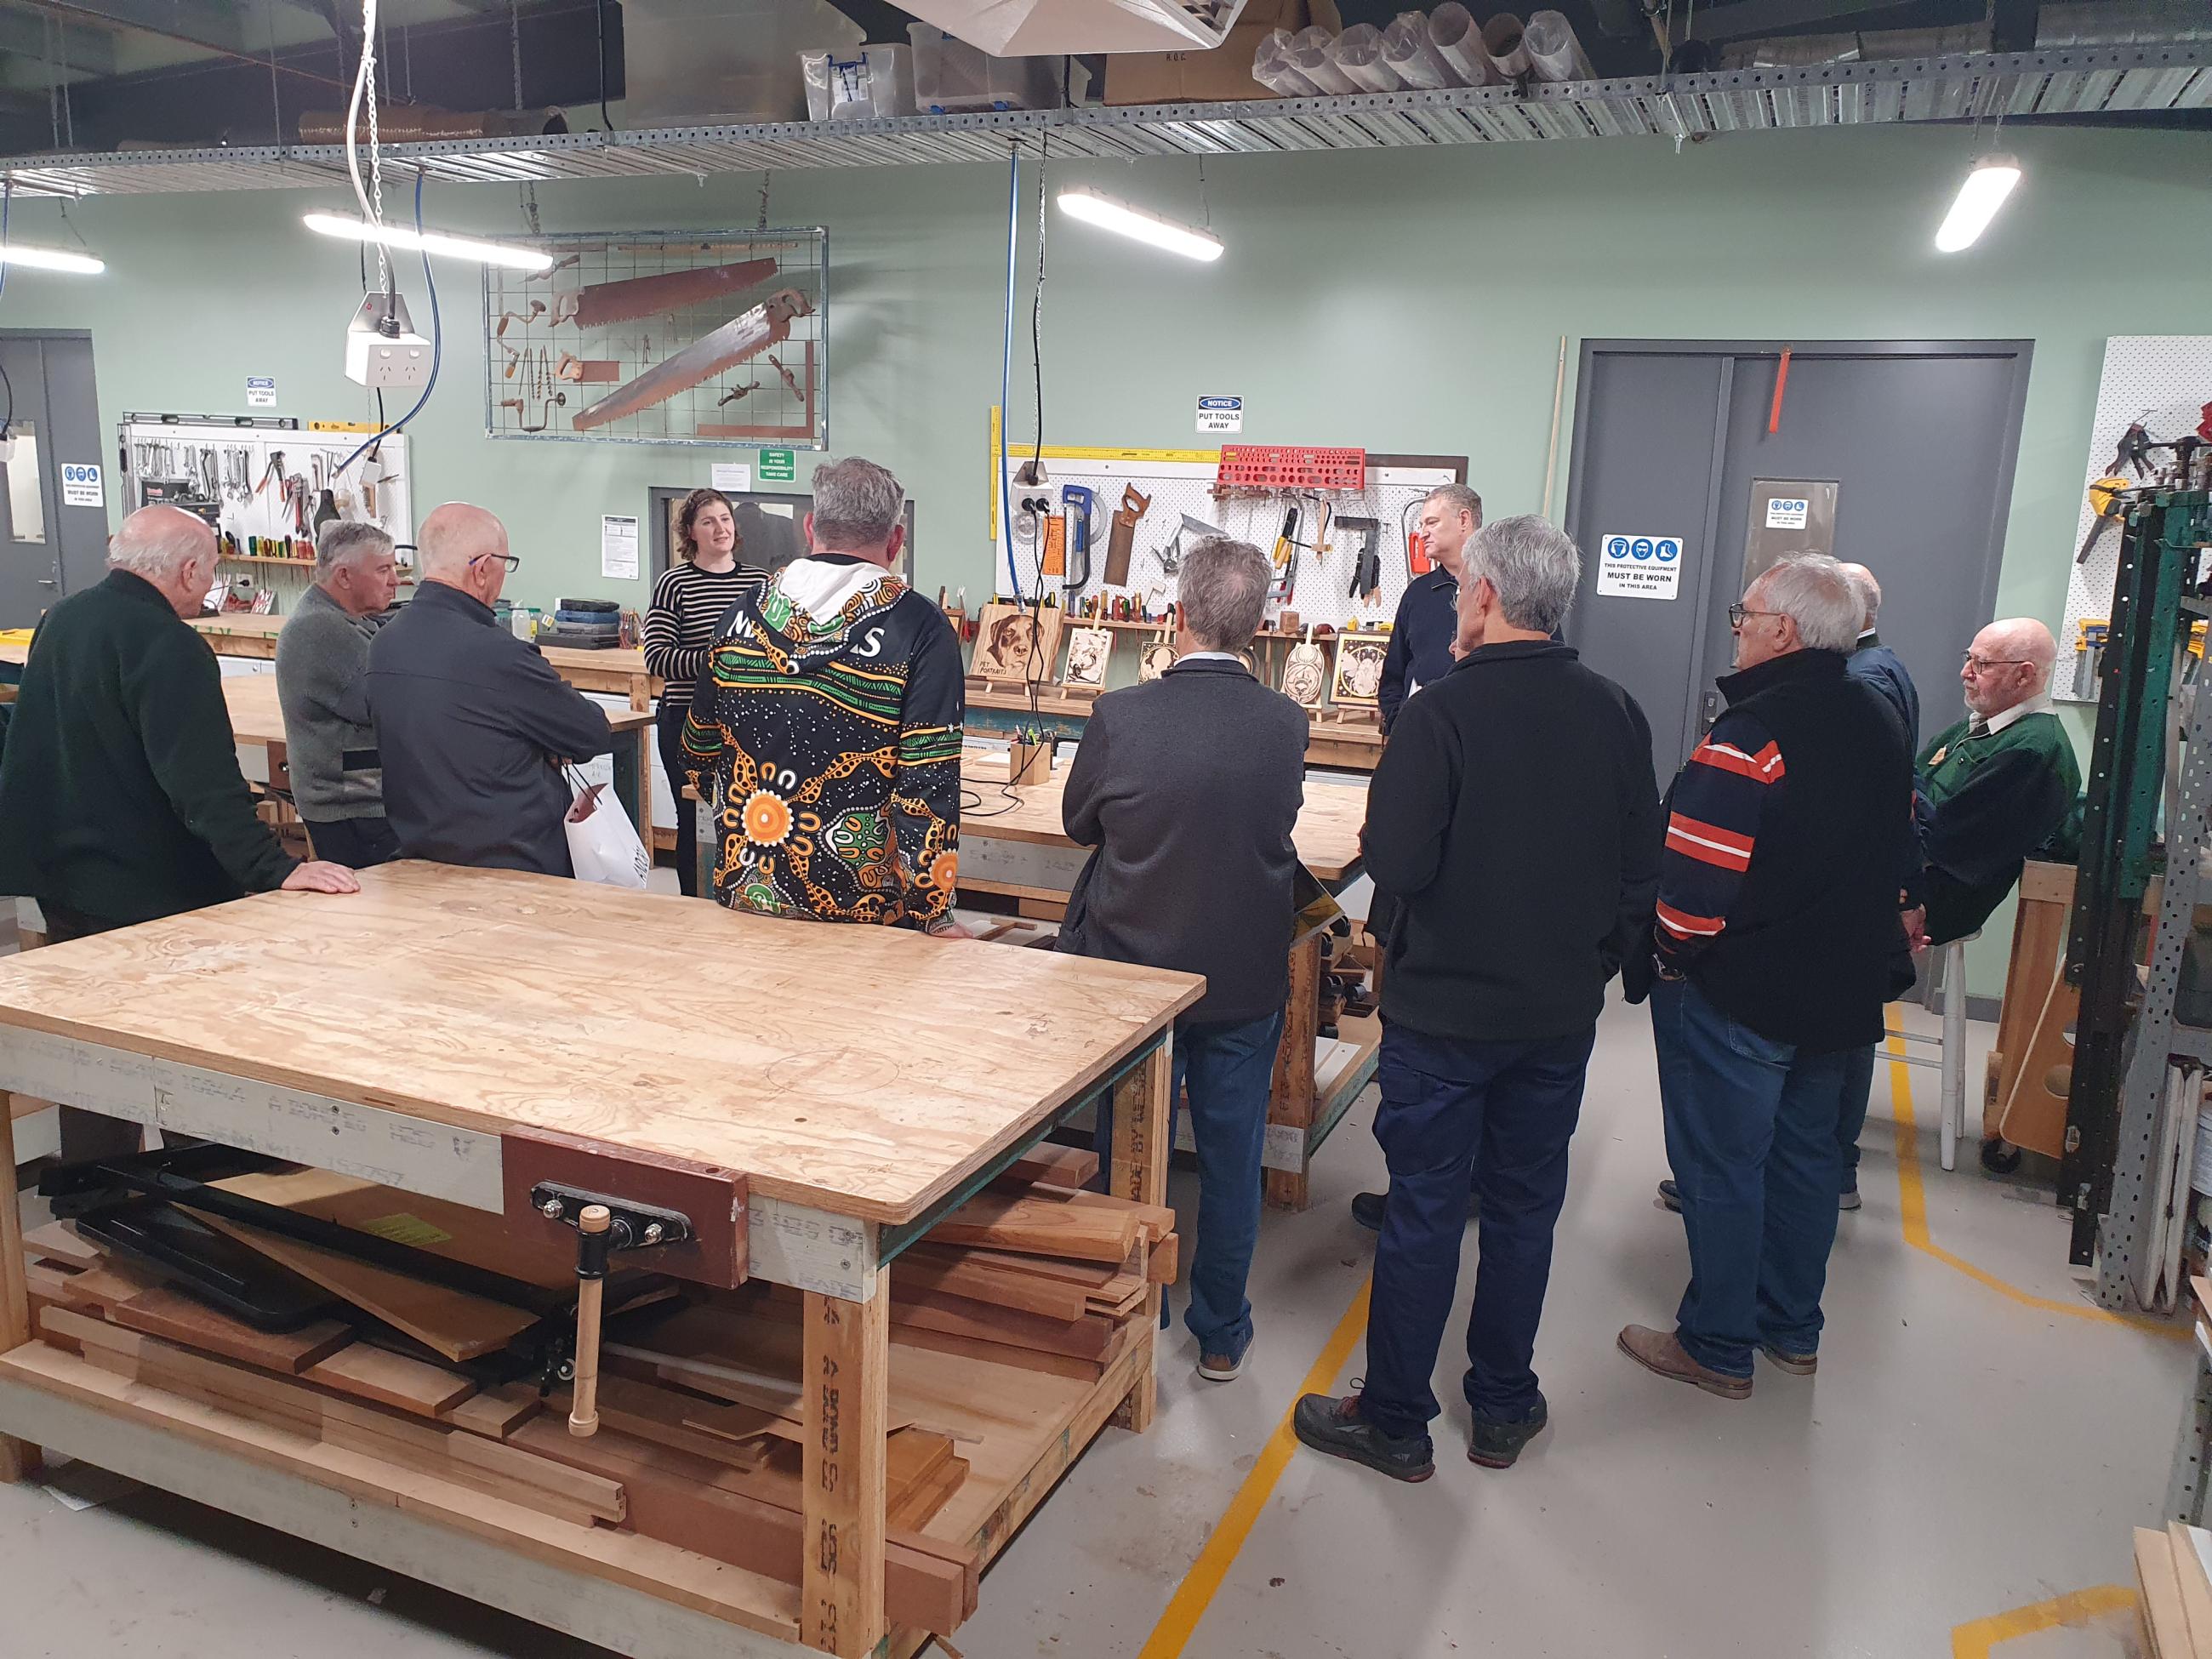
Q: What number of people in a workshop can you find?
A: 11